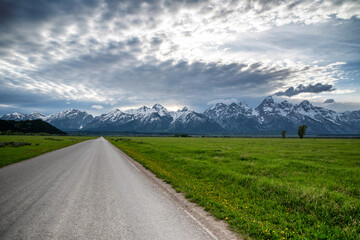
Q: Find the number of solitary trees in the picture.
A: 2